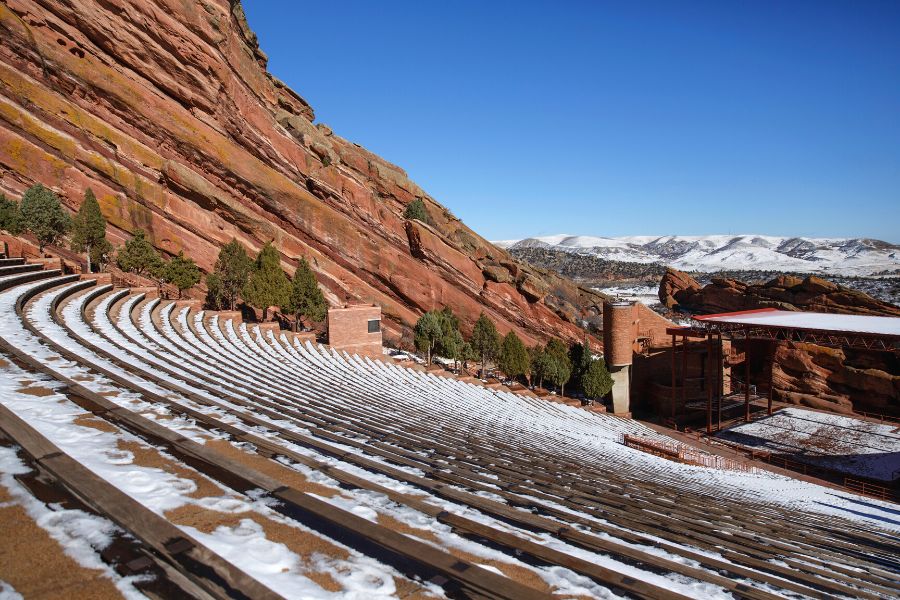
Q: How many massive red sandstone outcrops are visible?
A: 2